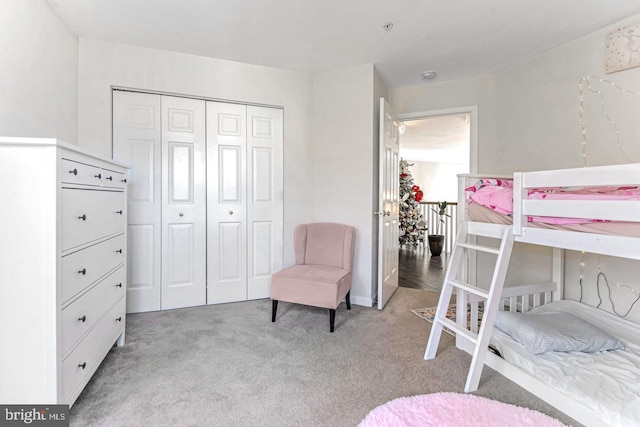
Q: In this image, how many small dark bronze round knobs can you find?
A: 12